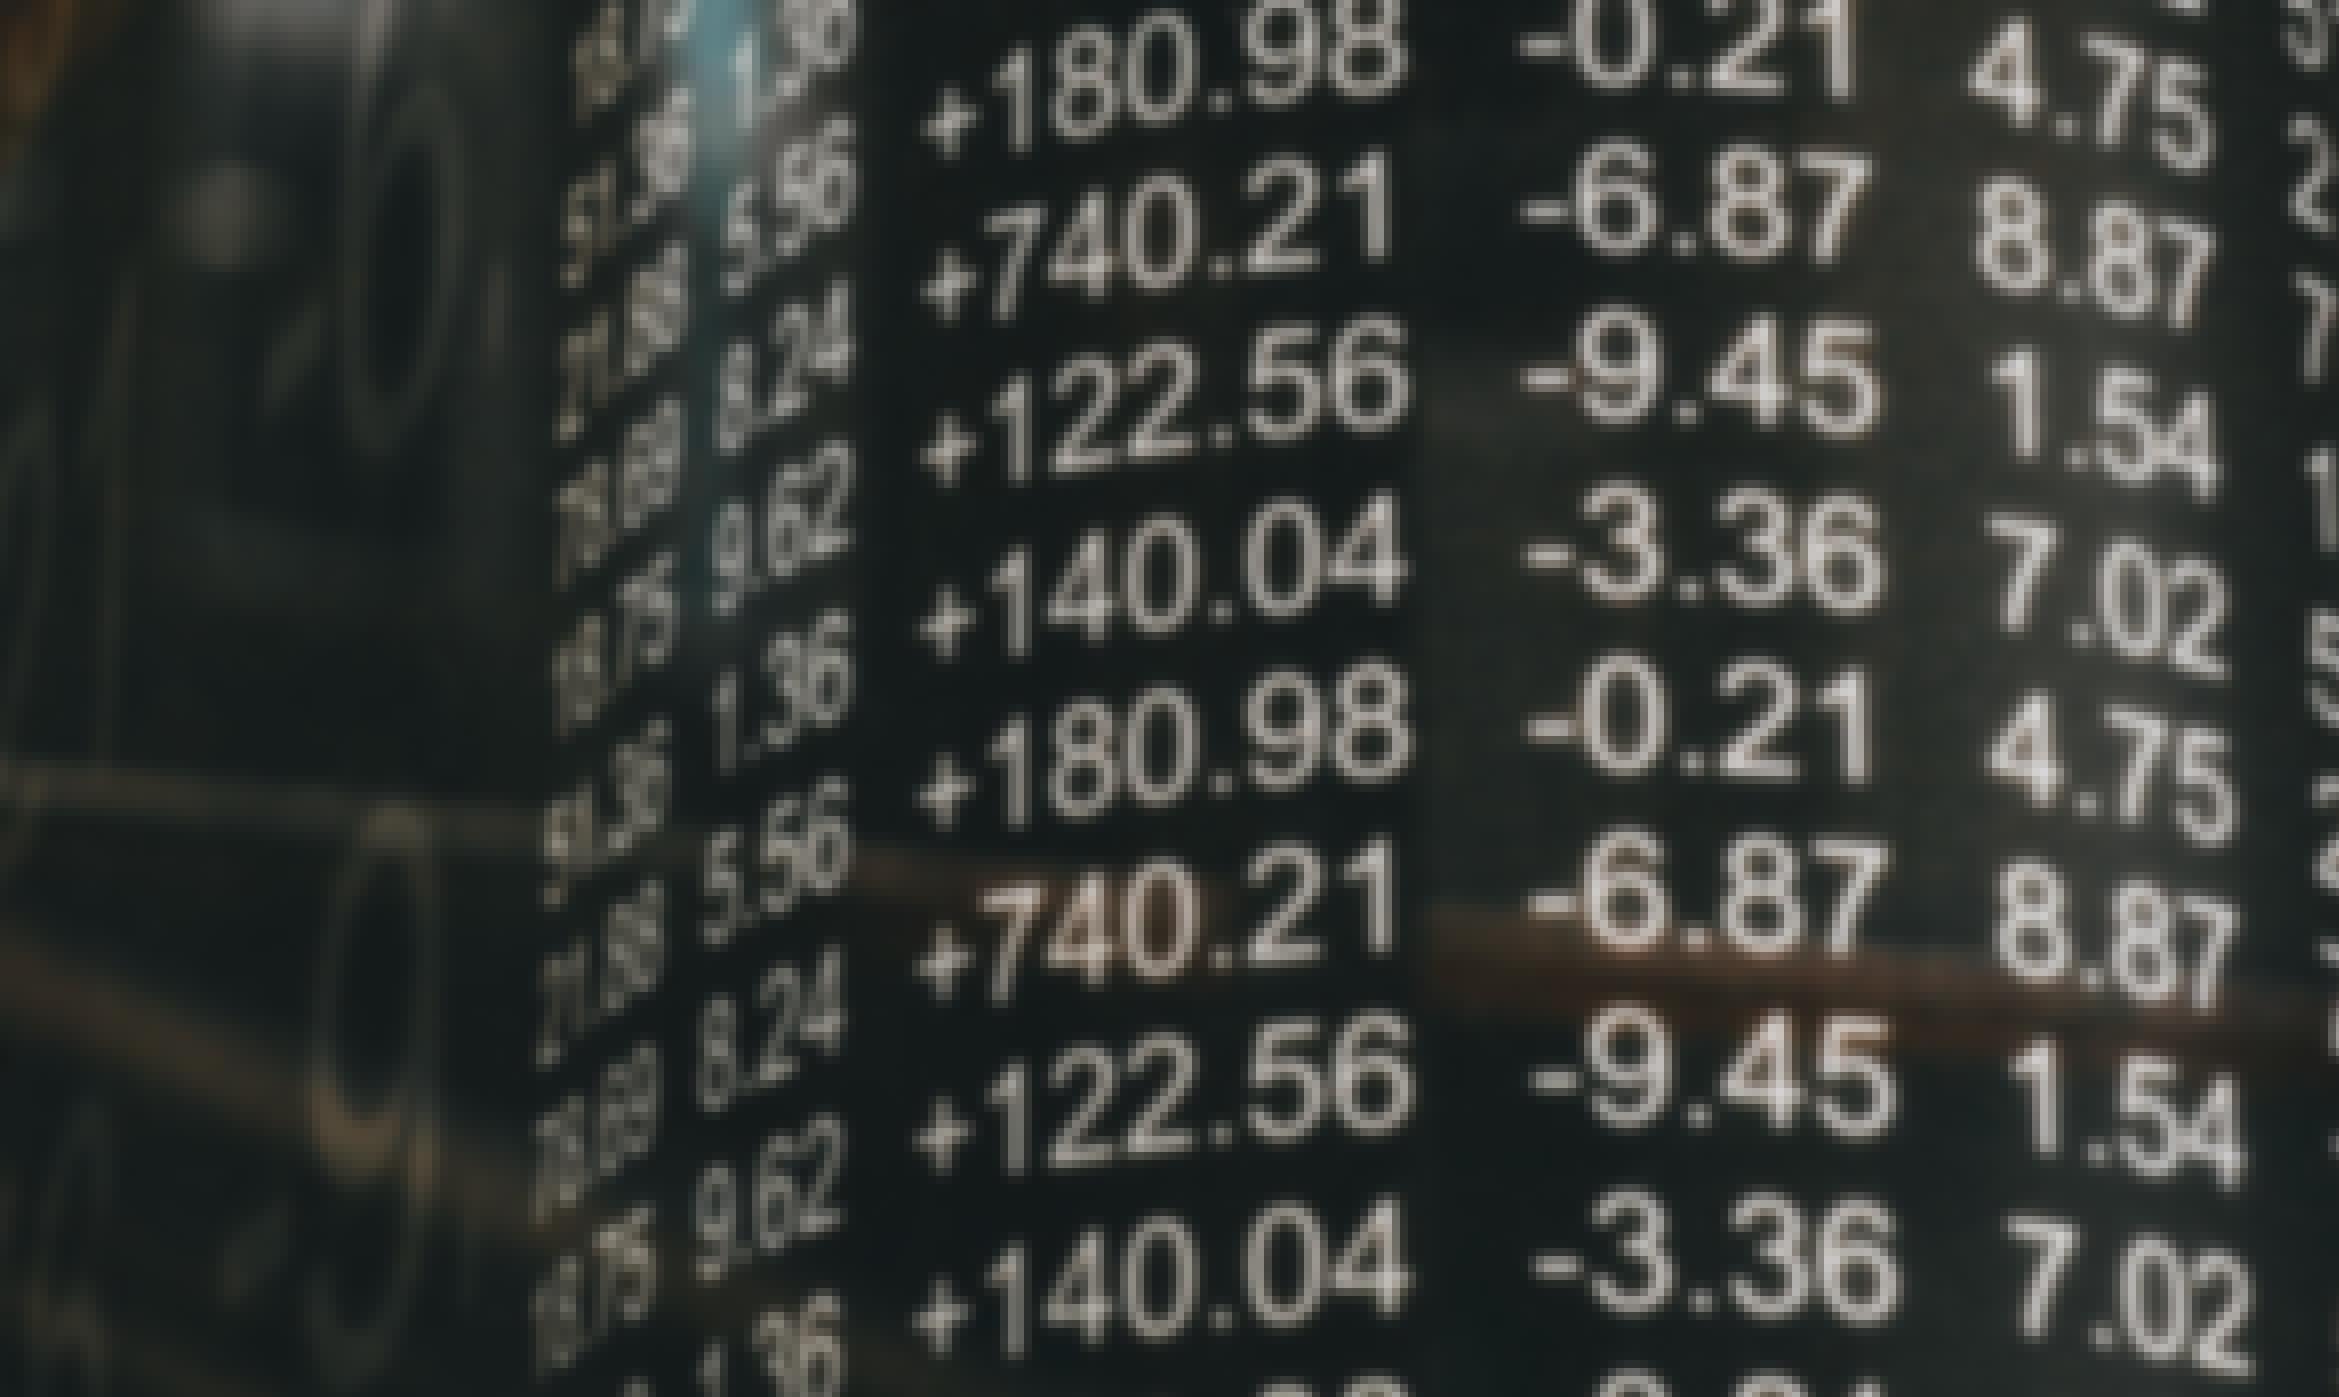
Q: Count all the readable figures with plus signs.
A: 8